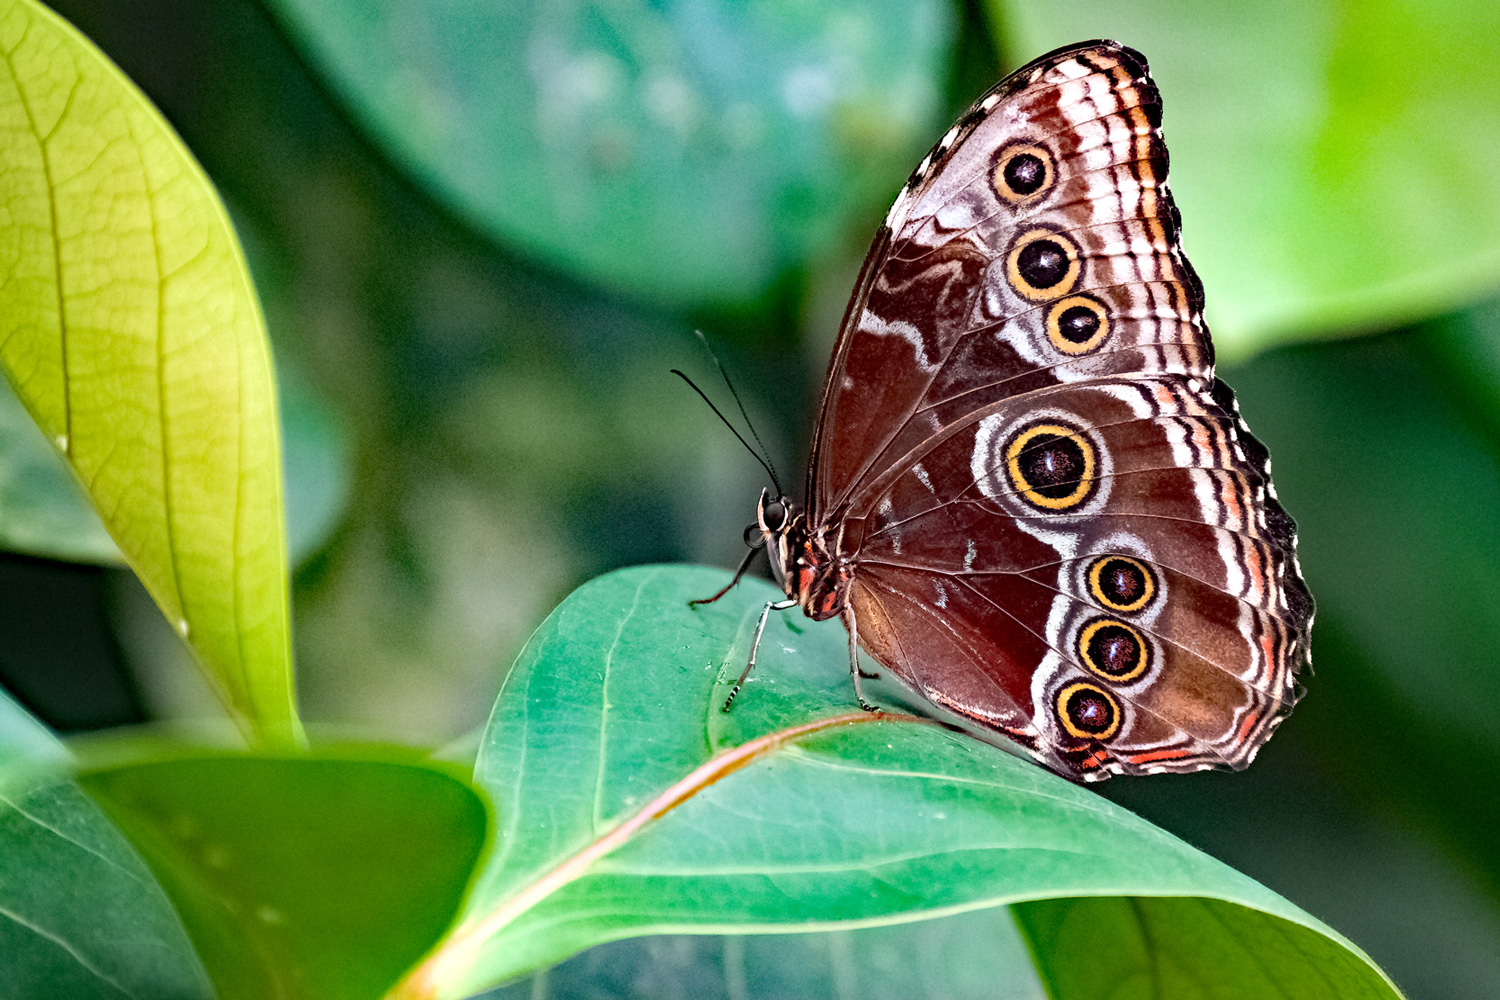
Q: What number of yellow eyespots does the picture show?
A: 7